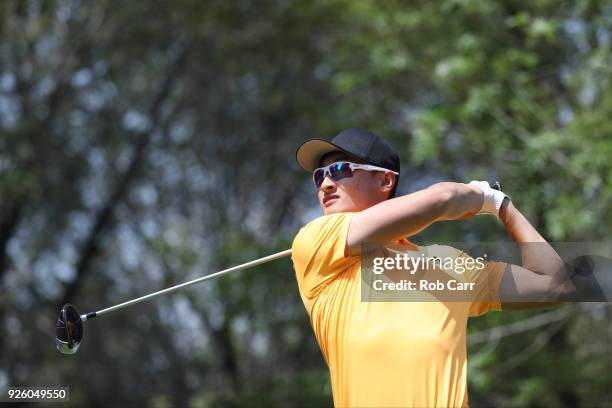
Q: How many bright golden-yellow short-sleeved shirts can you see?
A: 1